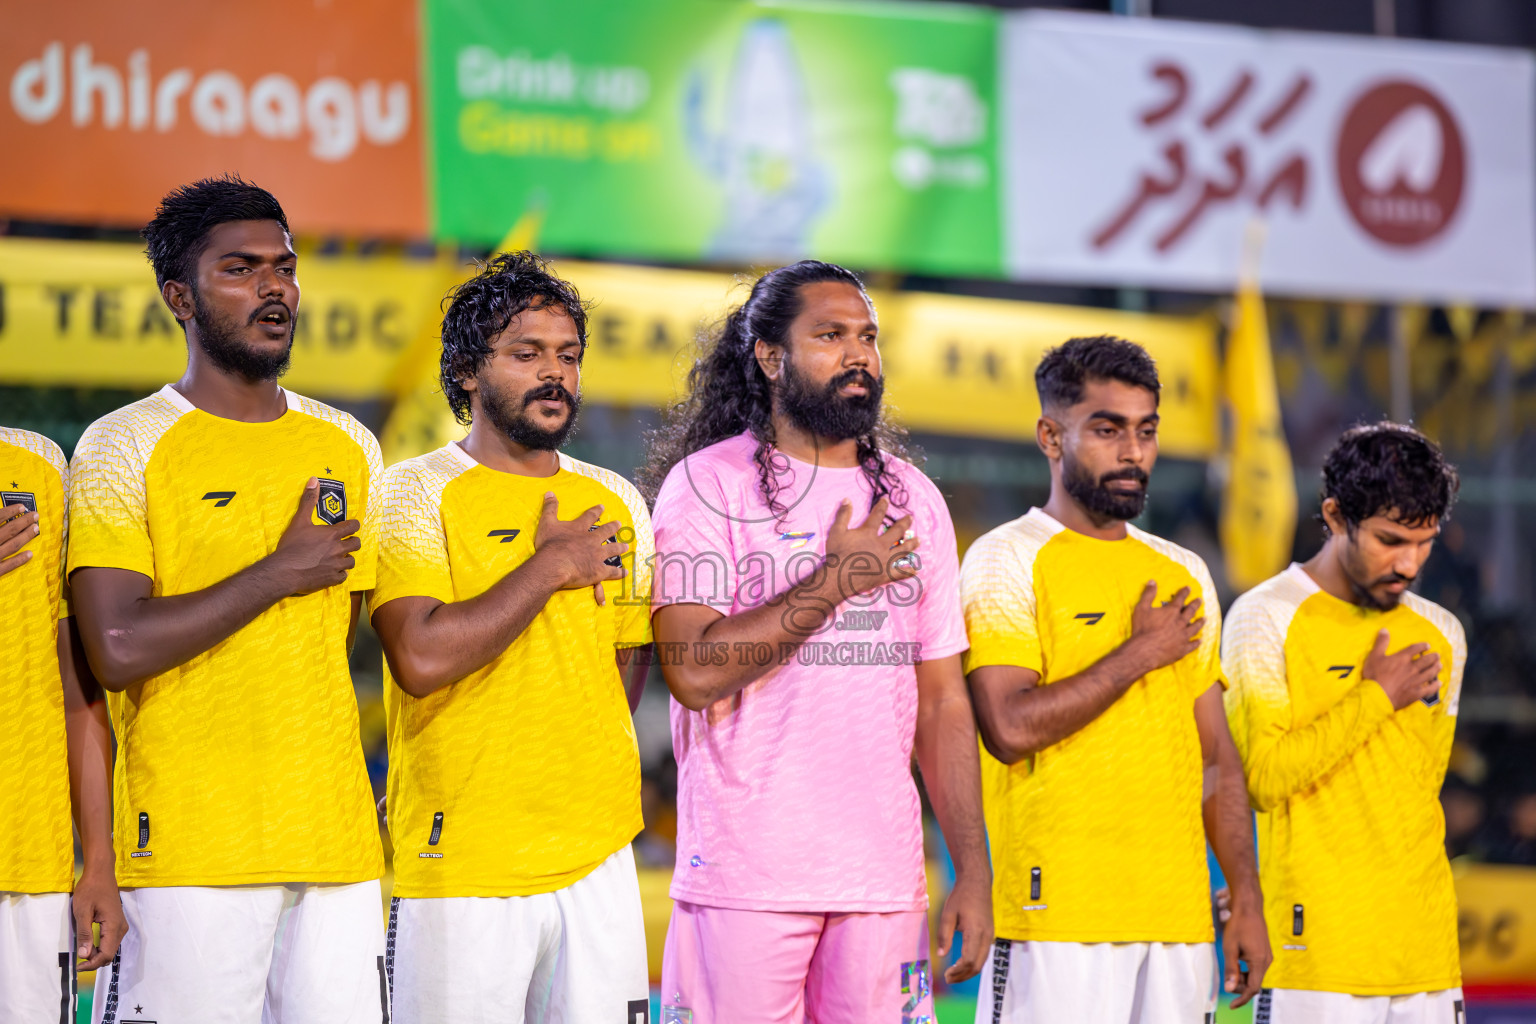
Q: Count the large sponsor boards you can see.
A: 3